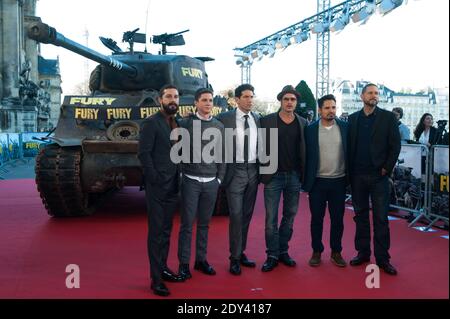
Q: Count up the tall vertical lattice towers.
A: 2